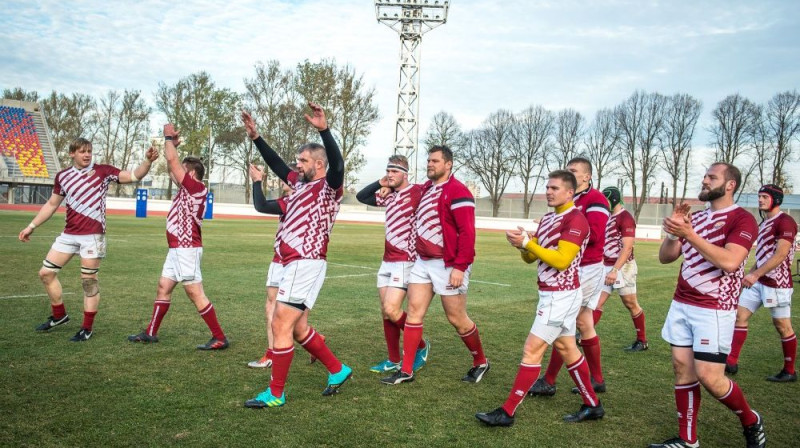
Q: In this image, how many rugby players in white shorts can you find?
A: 11